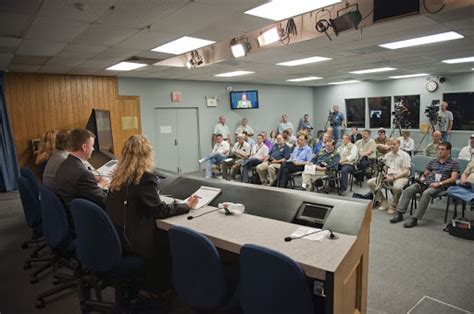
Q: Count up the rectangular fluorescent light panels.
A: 11